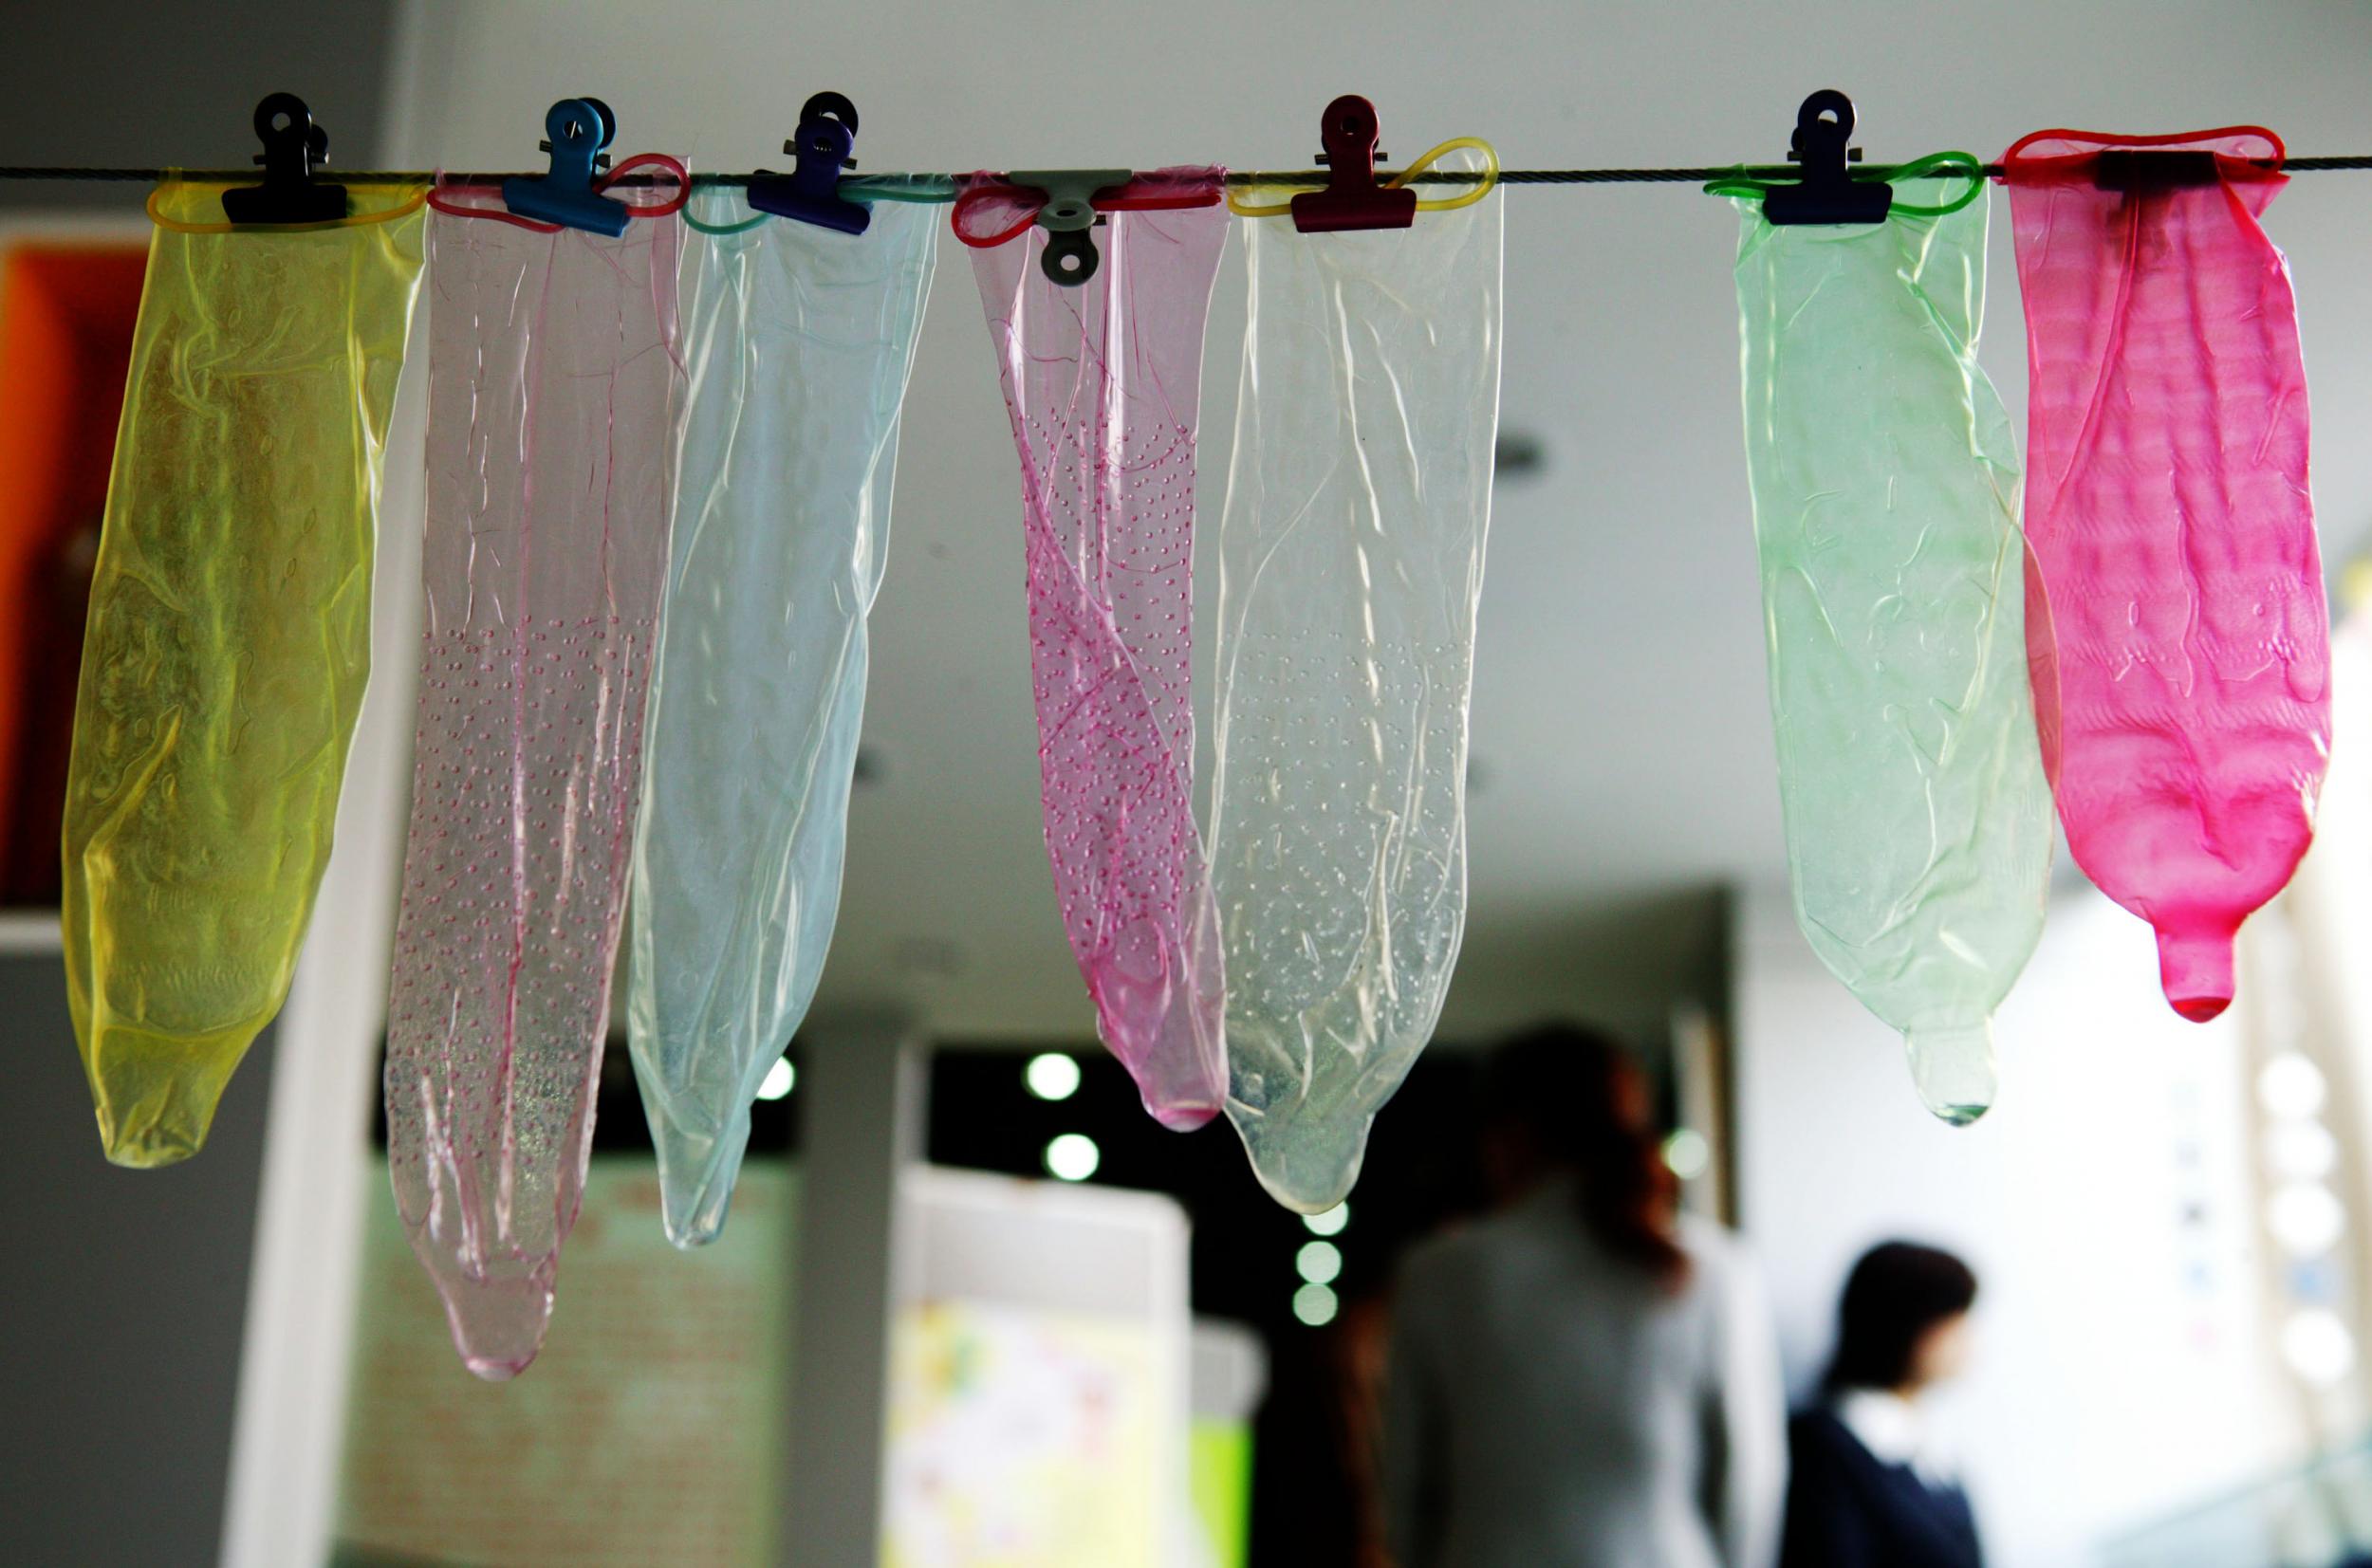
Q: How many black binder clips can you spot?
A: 1